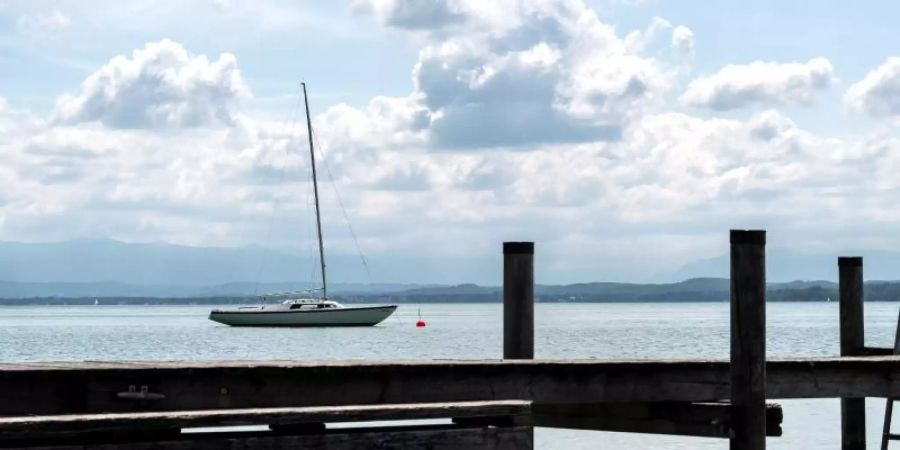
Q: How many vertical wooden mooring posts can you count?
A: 3